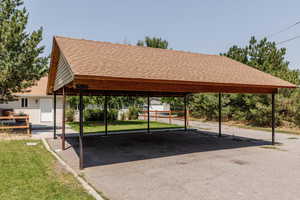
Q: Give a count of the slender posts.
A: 8